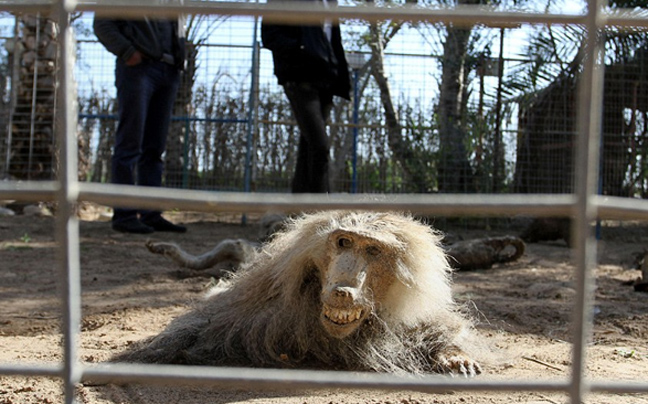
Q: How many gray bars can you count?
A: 5